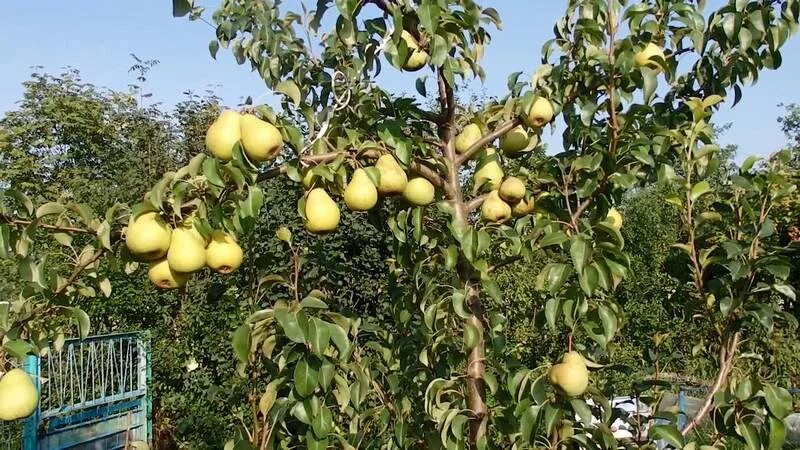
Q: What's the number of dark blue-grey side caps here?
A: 0